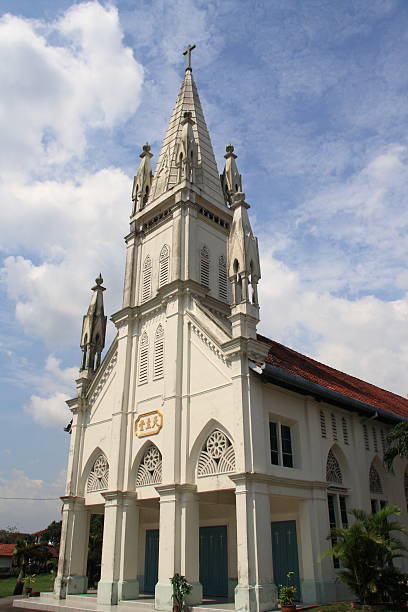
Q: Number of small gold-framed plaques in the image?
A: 1